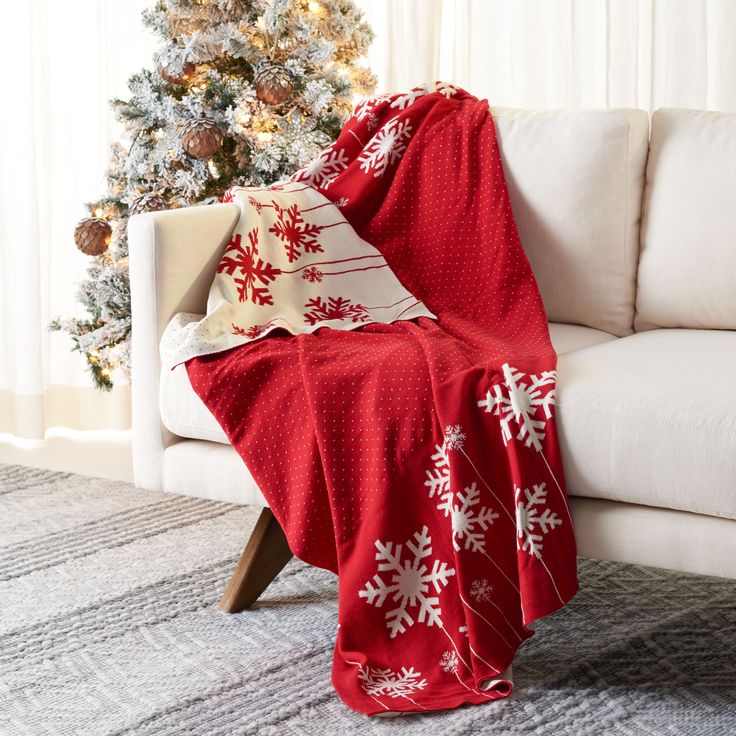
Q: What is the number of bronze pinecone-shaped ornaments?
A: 5